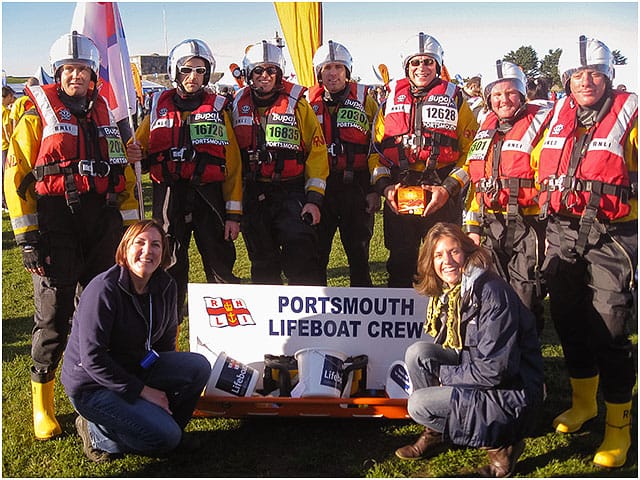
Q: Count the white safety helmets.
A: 7